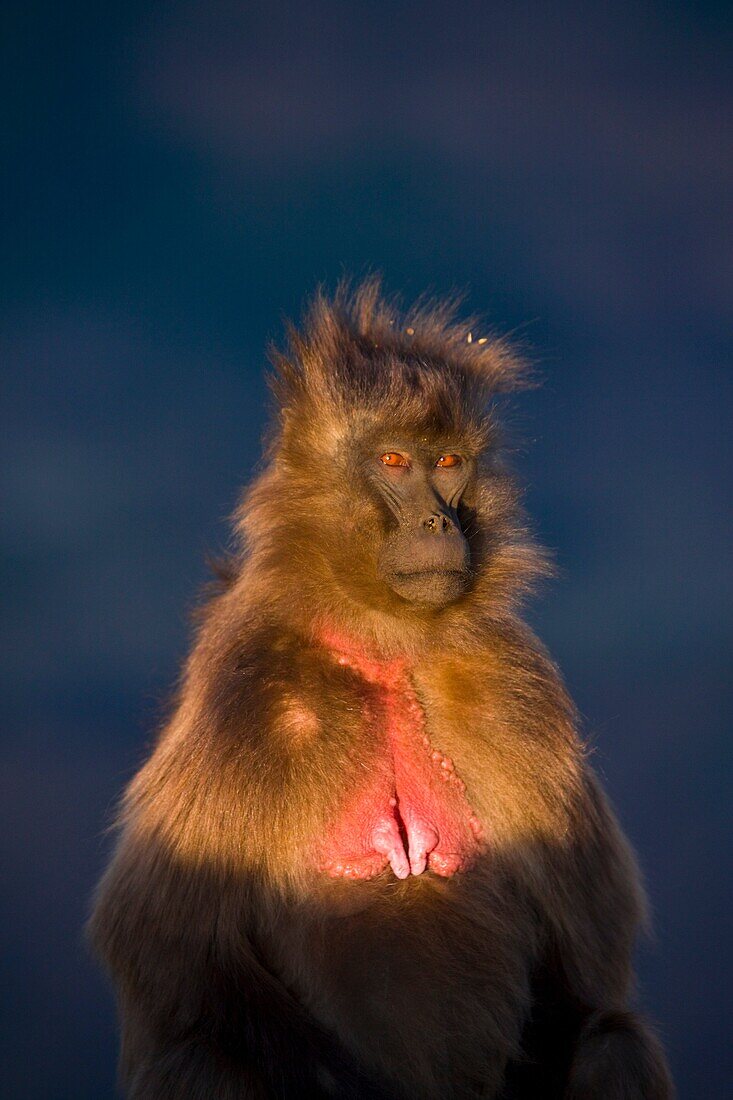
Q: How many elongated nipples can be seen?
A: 2